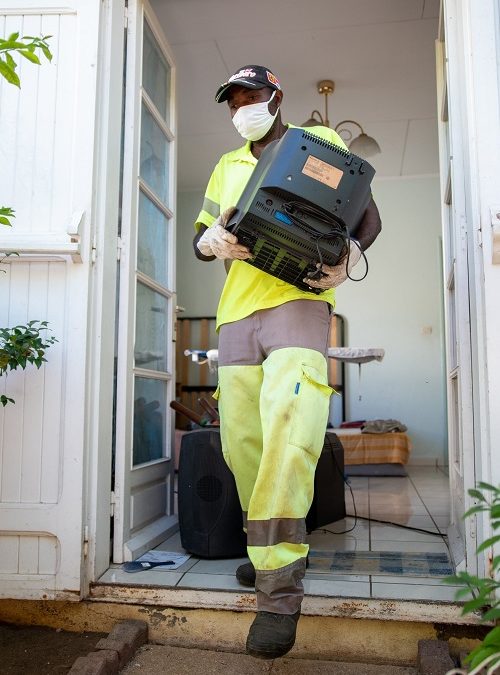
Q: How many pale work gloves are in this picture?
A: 2